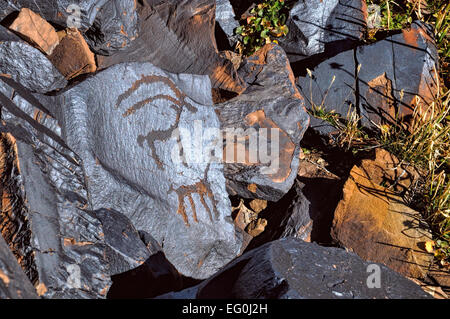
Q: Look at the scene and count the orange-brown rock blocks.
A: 3